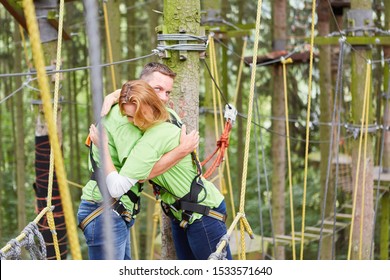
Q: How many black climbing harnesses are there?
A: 2